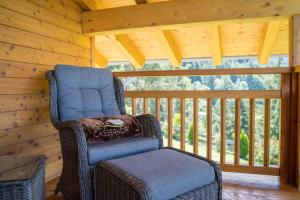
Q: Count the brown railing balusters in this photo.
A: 11